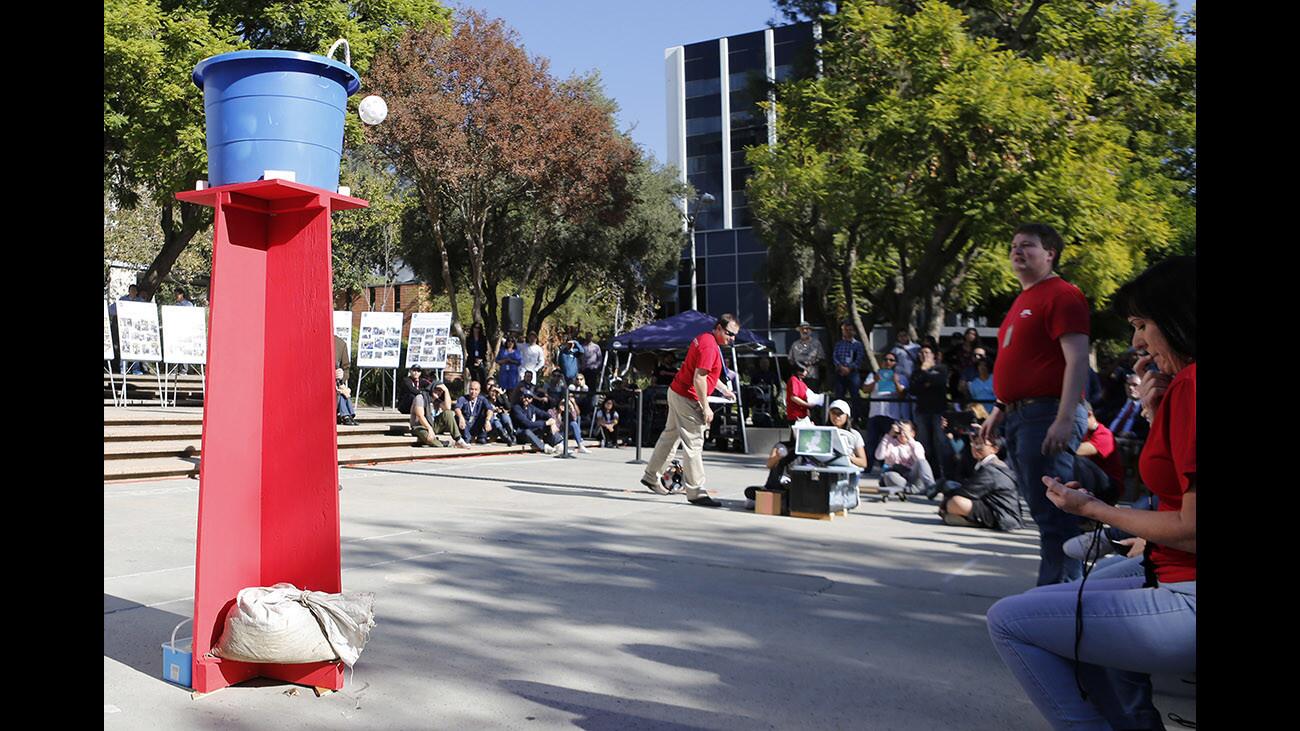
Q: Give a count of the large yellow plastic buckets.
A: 0